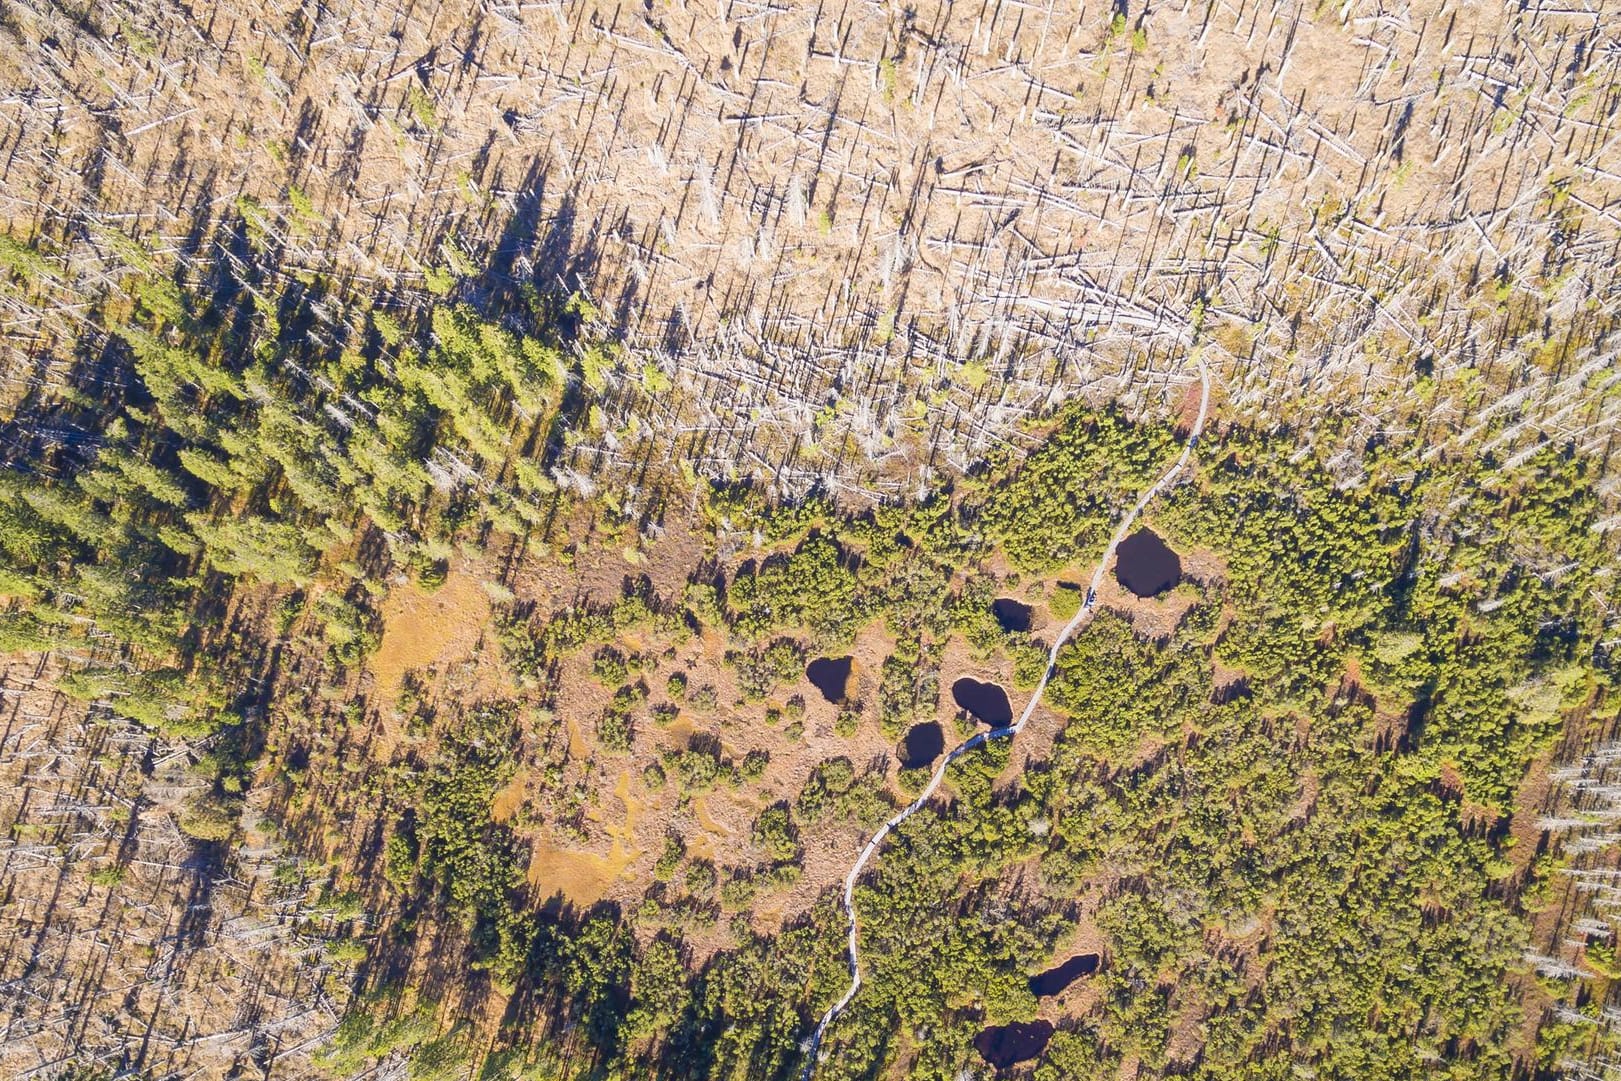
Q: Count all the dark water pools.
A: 7